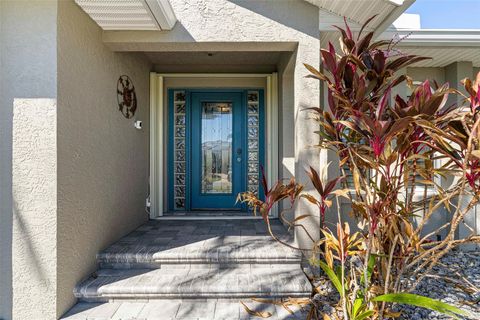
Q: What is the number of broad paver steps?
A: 2